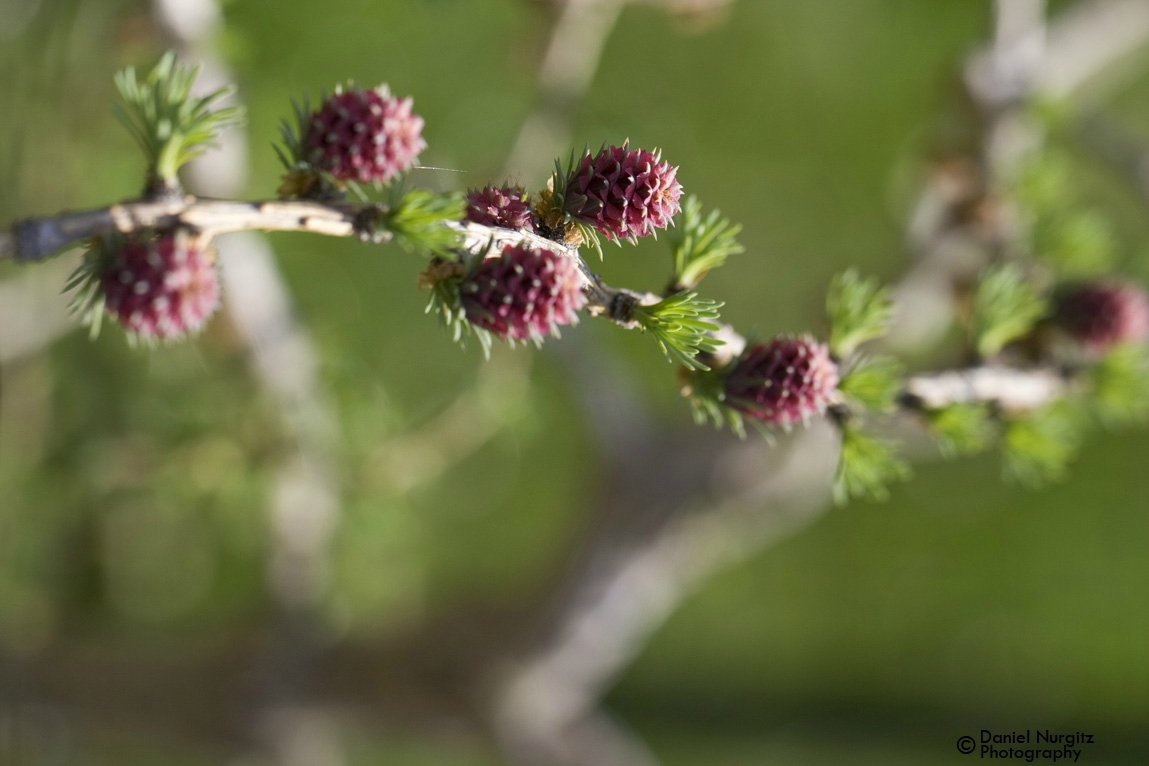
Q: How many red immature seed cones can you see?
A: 7